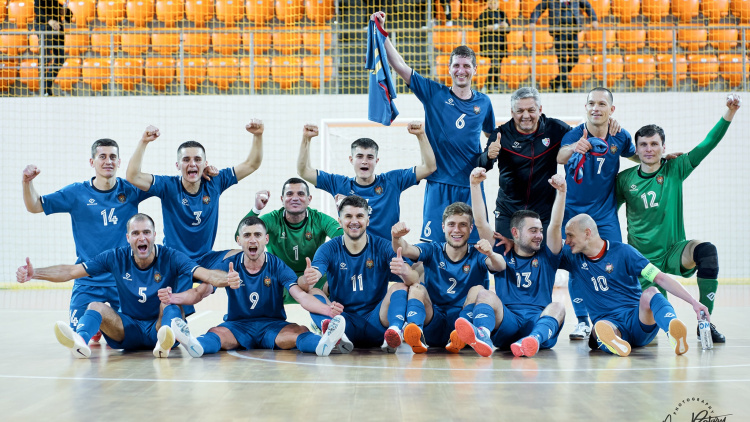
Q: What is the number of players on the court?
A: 13